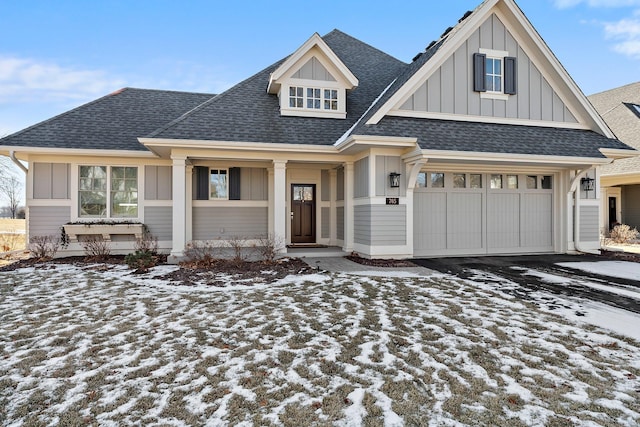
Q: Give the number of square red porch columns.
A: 0